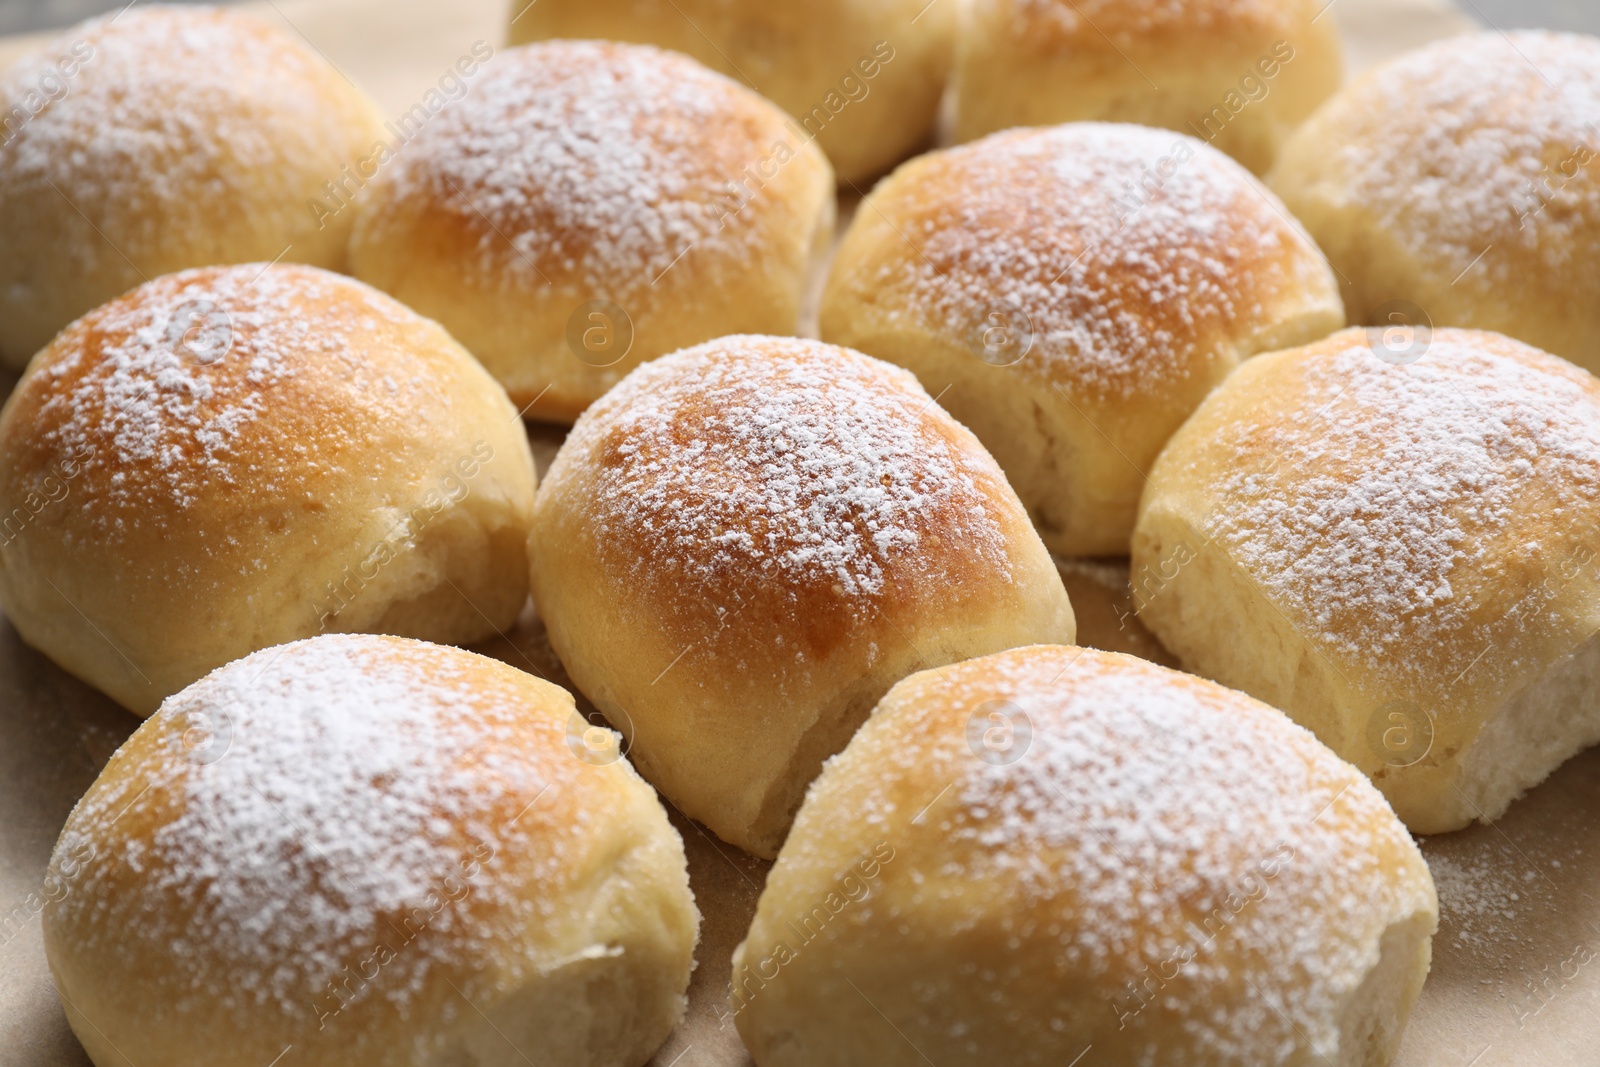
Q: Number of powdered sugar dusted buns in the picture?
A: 11